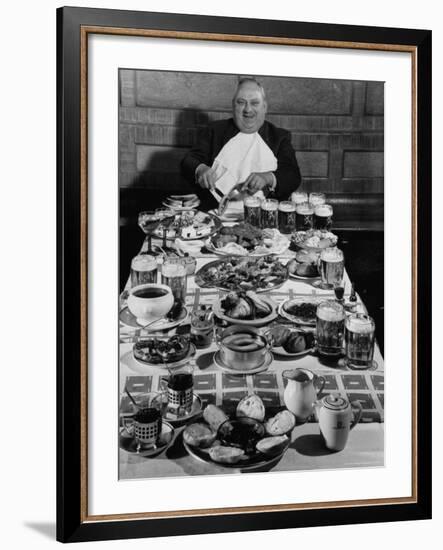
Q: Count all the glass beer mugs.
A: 12